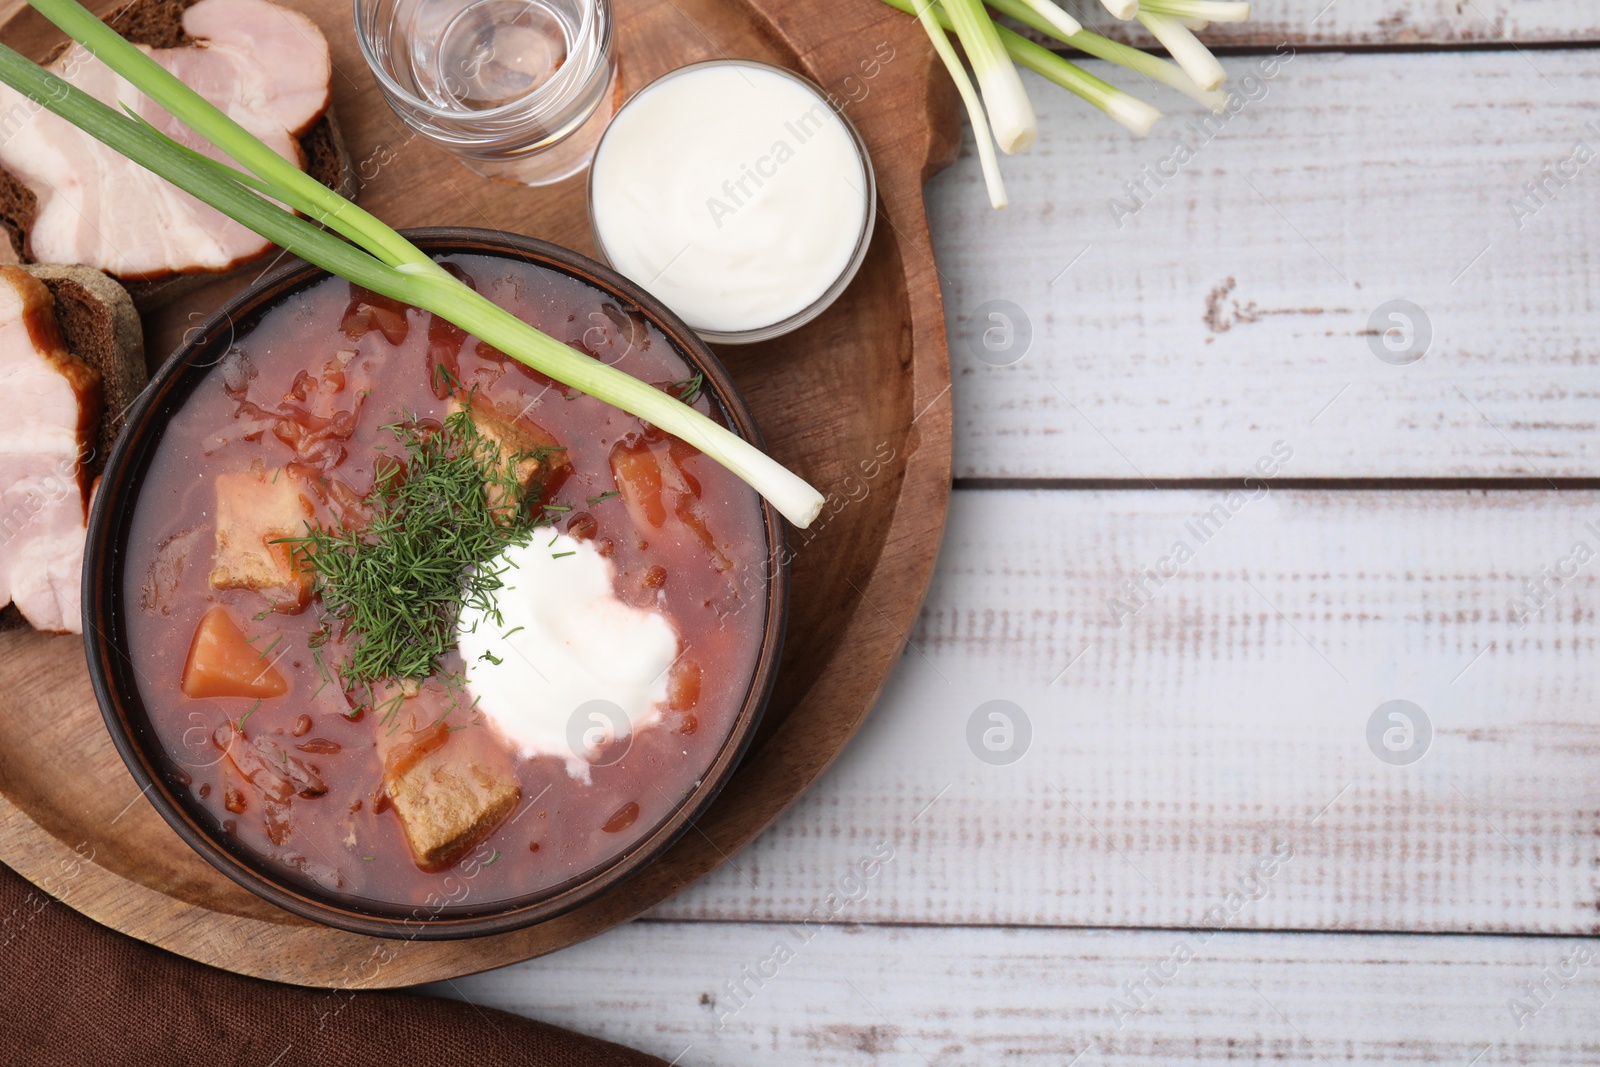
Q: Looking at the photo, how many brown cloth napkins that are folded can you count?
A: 1